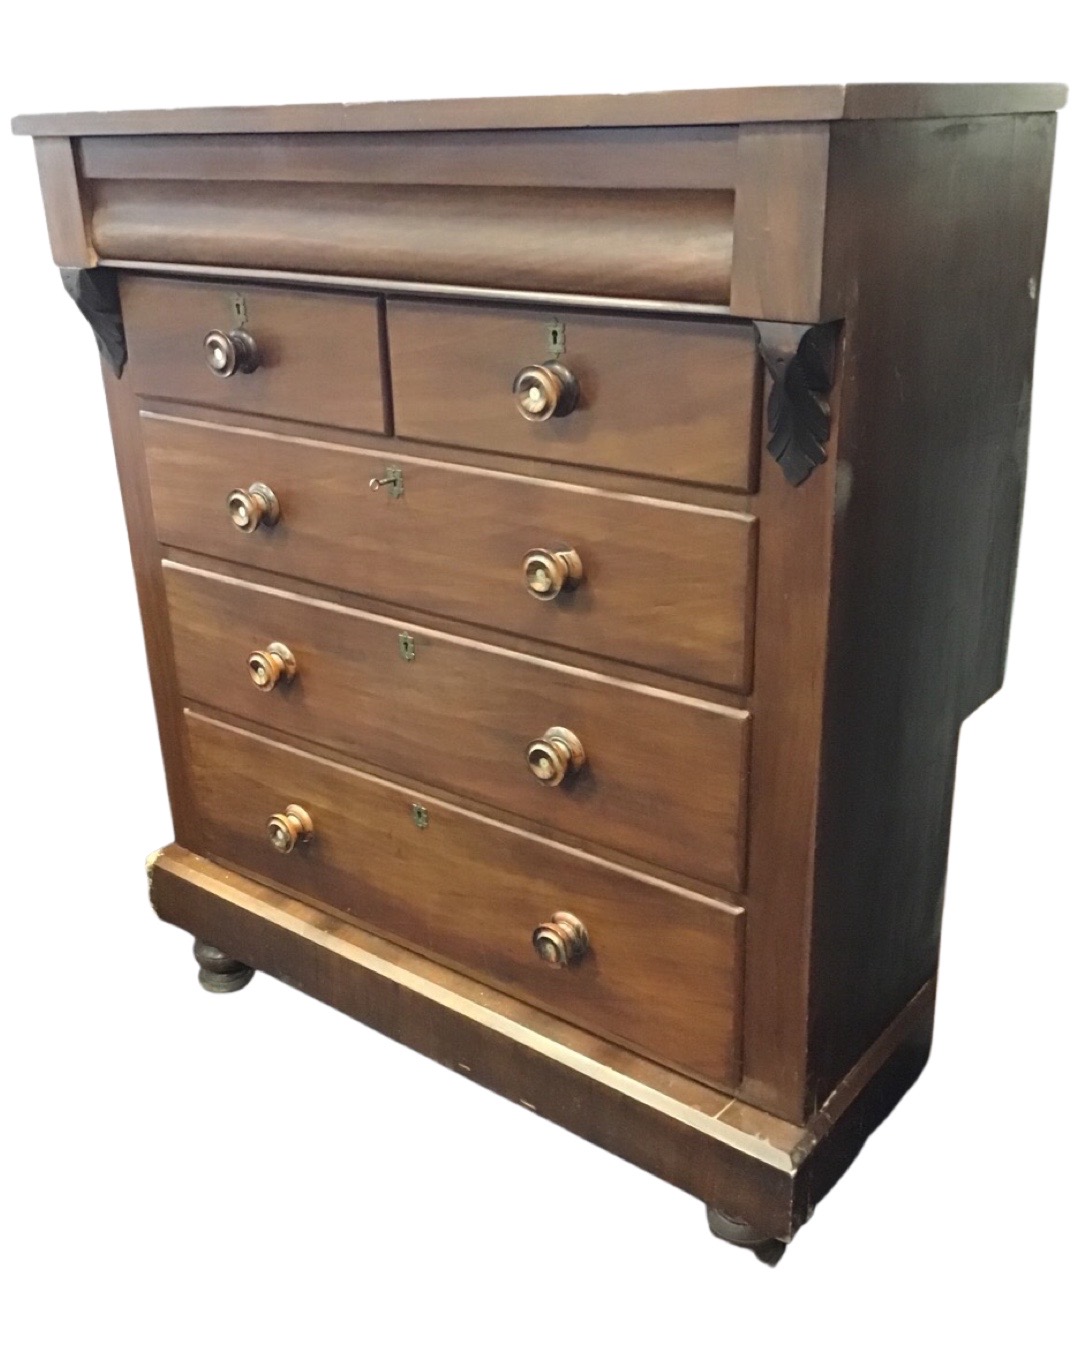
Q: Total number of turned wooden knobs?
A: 8